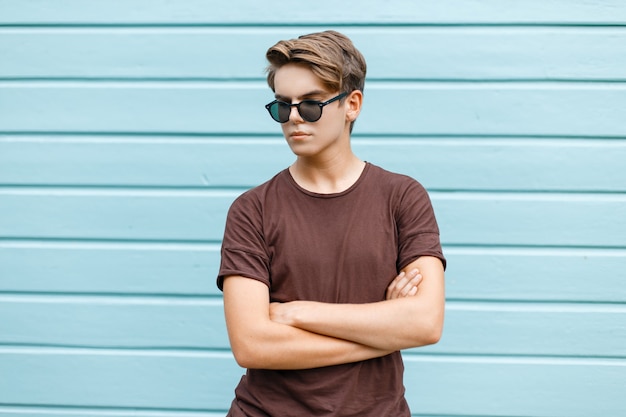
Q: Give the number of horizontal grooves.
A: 8